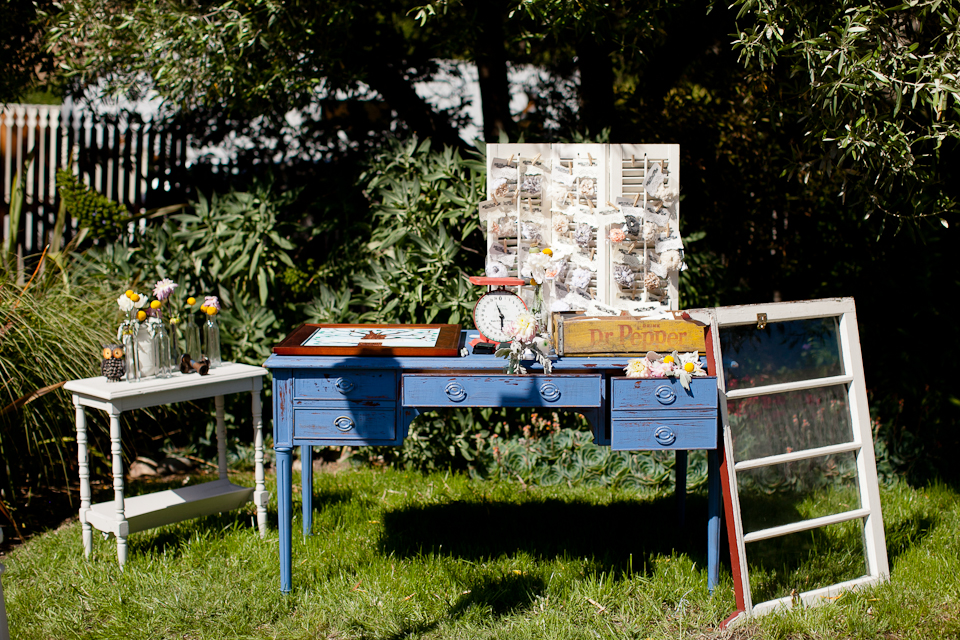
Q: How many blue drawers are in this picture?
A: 5